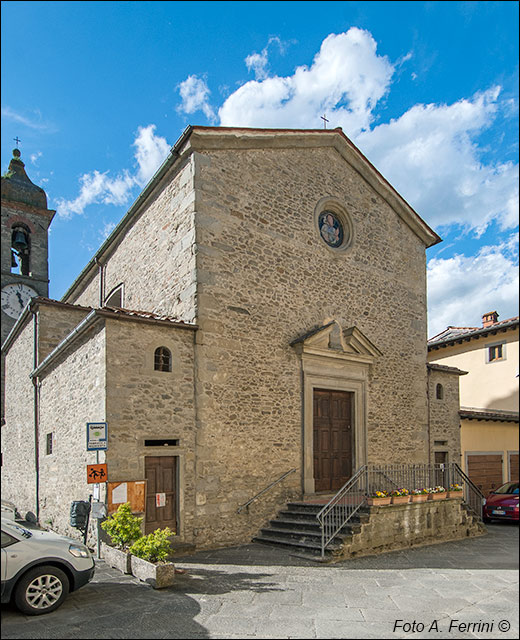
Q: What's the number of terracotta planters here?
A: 5